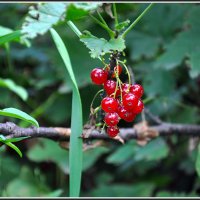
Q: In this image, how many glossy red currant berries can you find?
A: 11